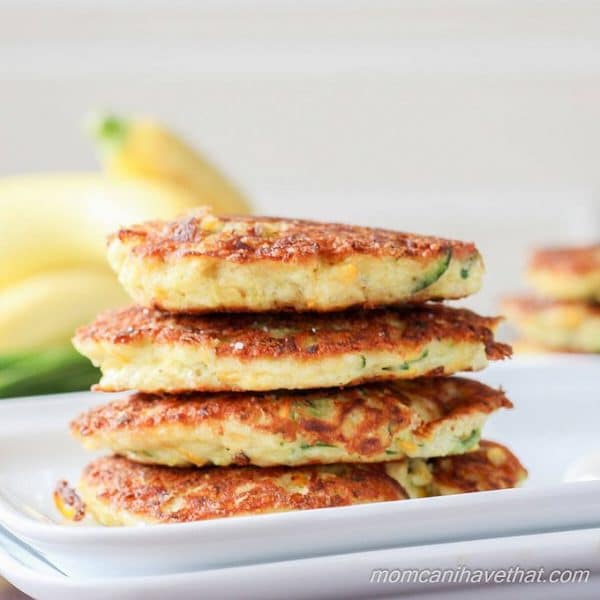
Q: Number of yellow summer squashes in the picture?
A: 3